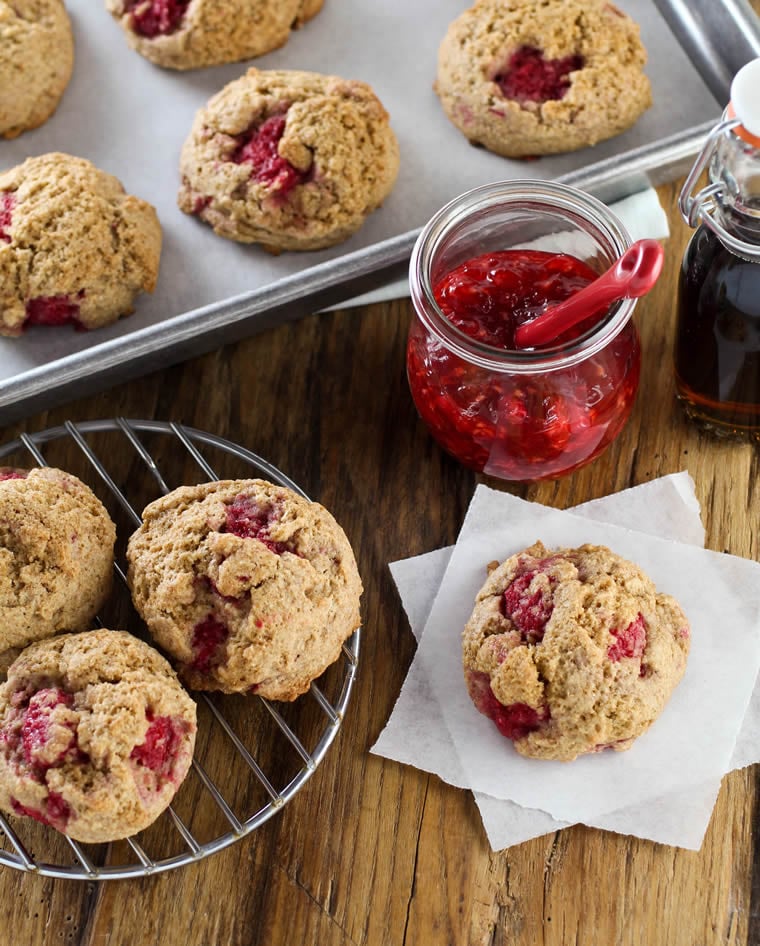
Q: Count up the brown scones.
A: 9